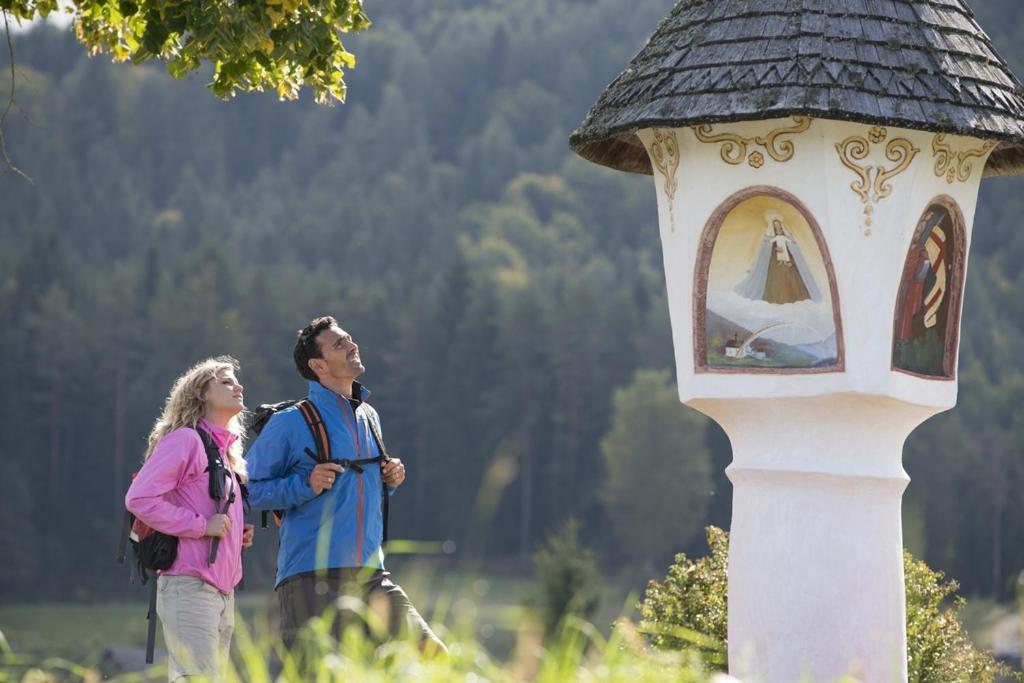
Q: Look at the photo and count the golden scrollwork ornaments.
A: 4